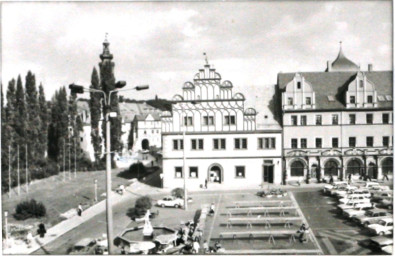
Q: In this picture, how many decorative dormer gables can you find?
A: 2